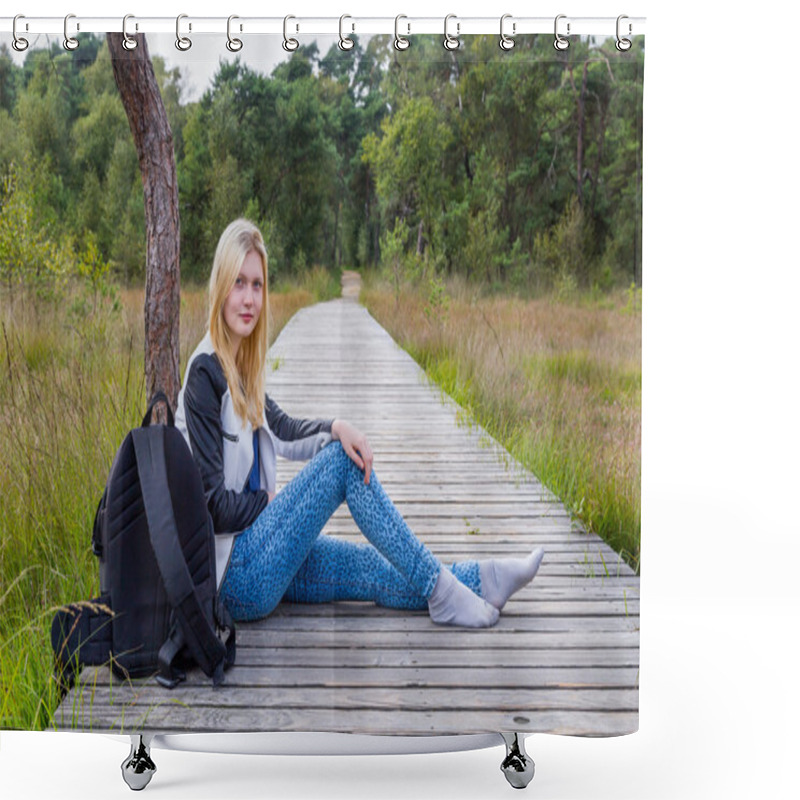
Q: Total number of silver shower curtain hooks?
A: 12